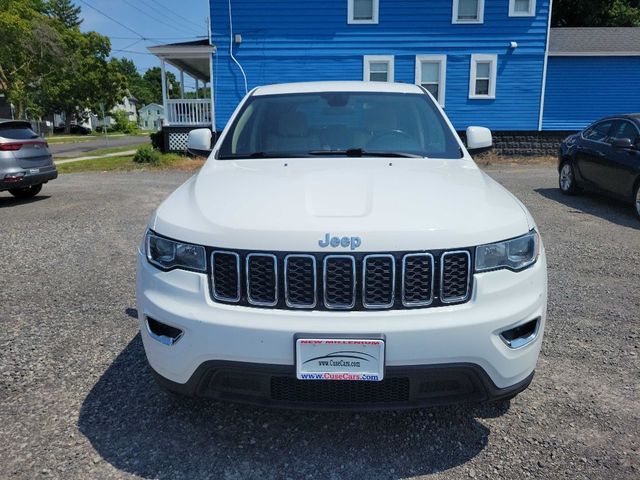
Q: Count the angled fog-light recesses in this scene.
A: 2